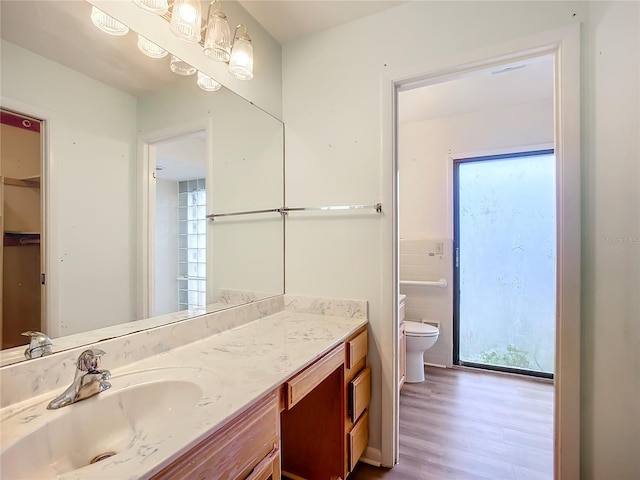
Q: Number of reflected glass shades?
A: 4